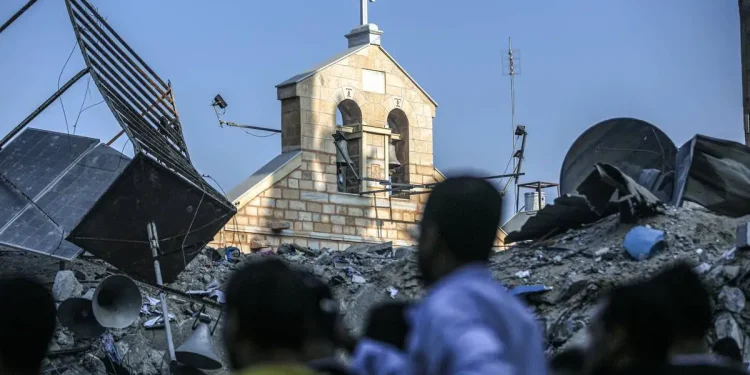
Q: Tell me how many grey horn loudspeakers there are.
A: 3